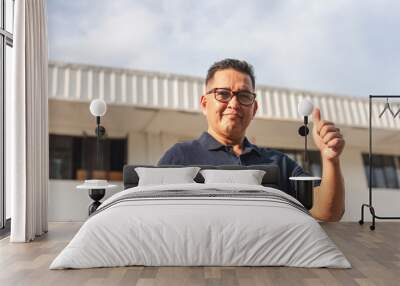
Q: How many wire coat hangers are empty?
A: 2